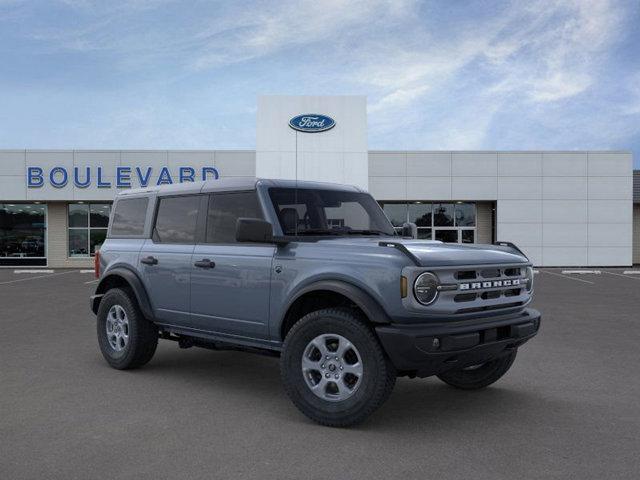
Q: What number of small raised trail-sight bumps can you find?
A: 2